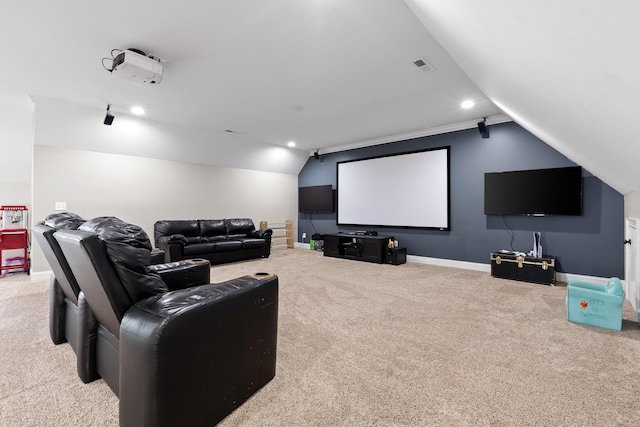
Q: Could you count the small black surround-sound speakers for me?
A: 3